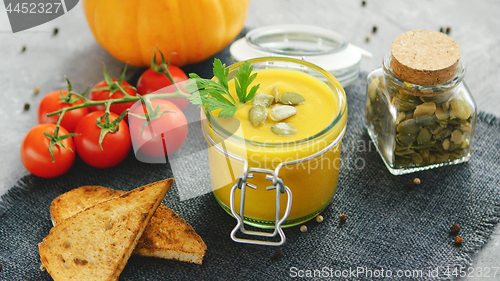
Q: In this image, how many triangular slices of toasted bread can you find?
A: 2